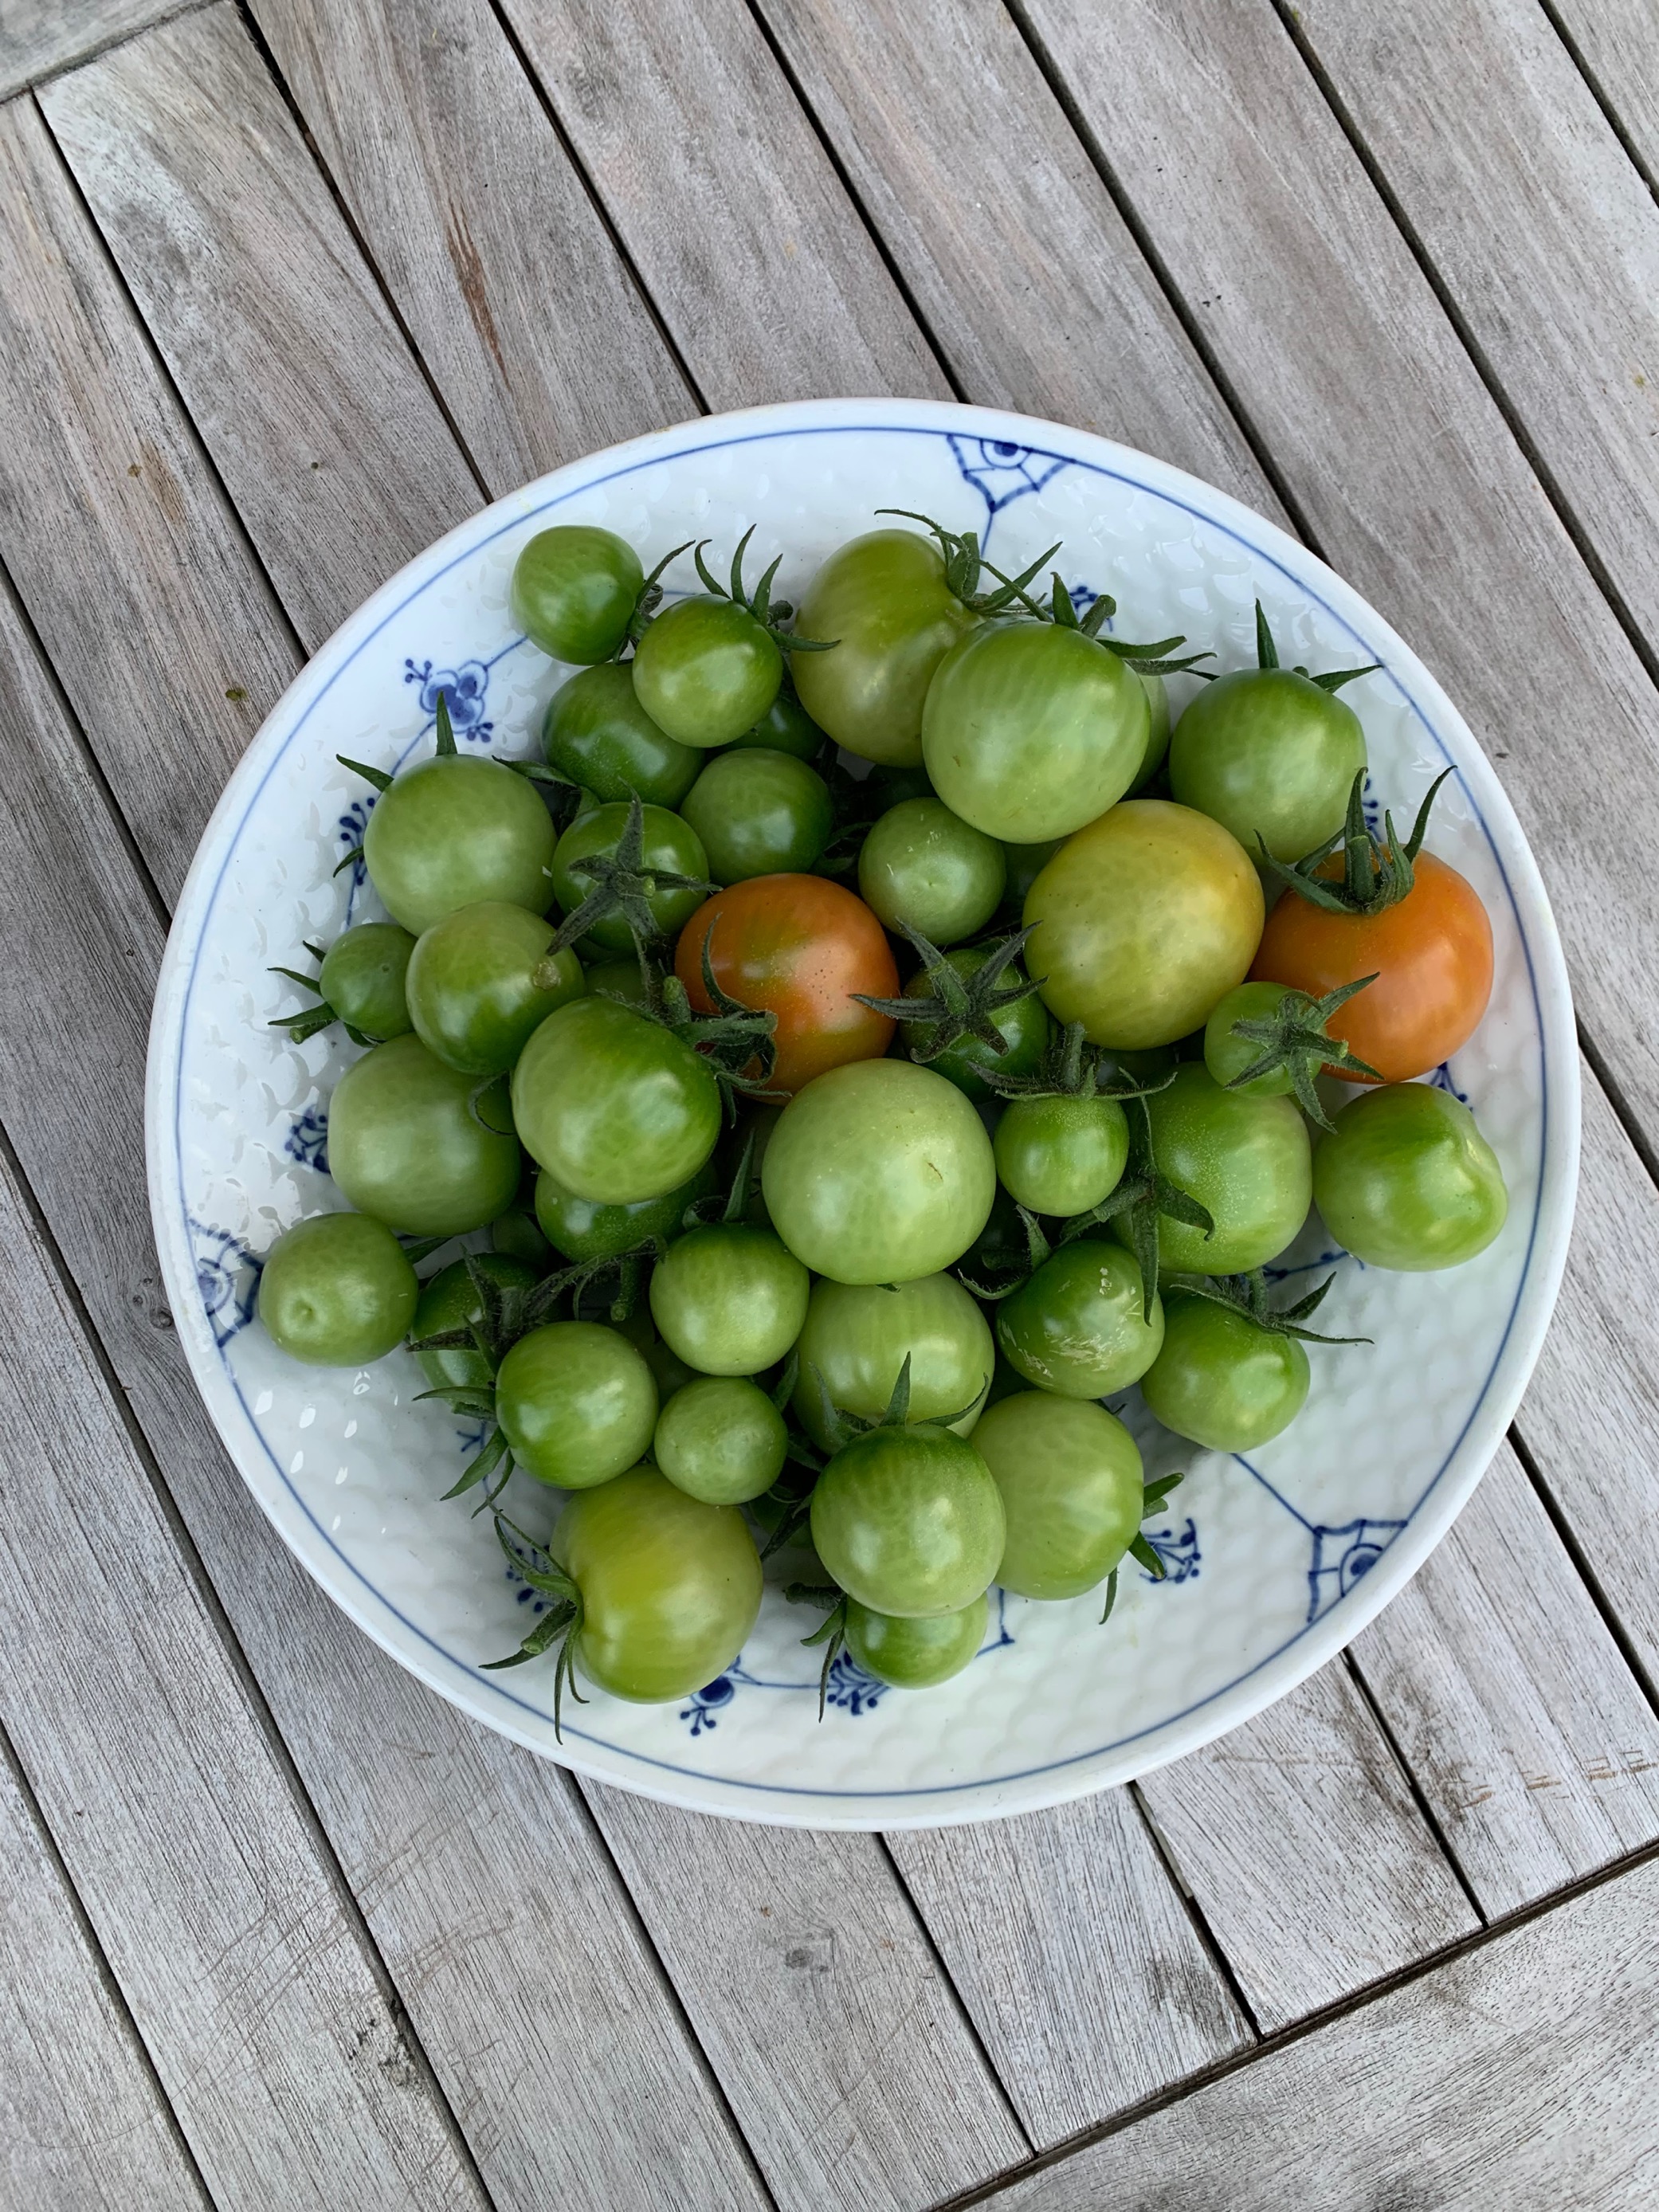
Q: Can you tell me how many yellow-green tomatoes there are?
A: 3